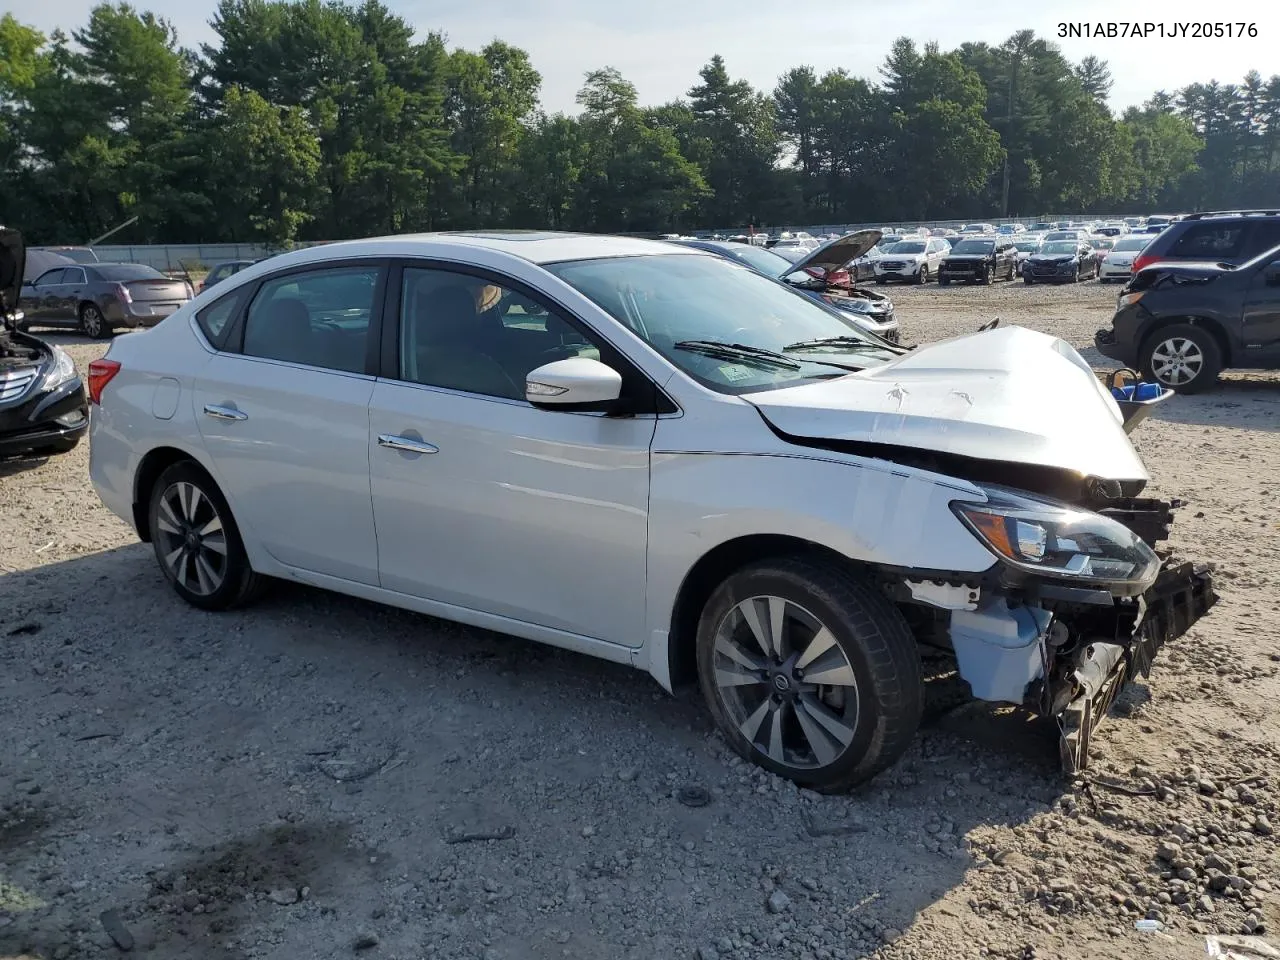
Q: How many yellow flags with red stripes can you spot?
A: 0